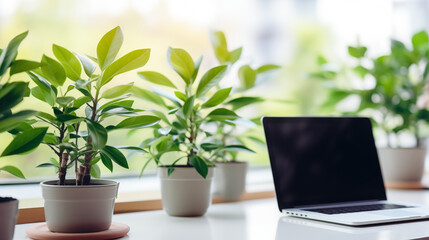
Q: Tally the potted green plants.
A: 5